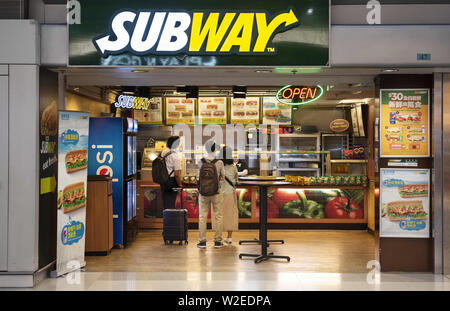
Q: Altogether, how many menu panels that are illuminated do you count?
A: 5